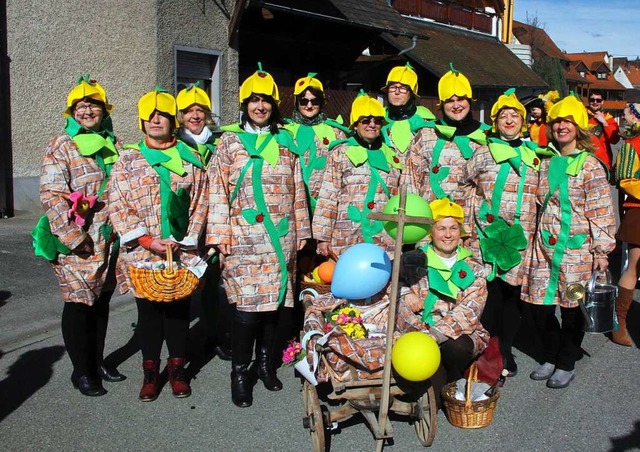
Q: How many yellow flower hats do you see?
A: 11